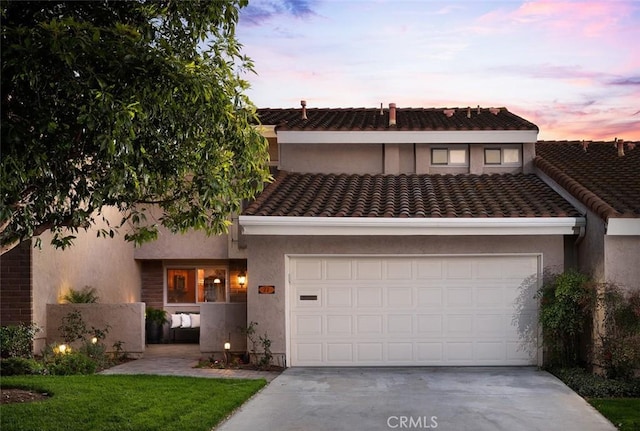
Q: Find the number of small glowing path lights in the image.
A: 3